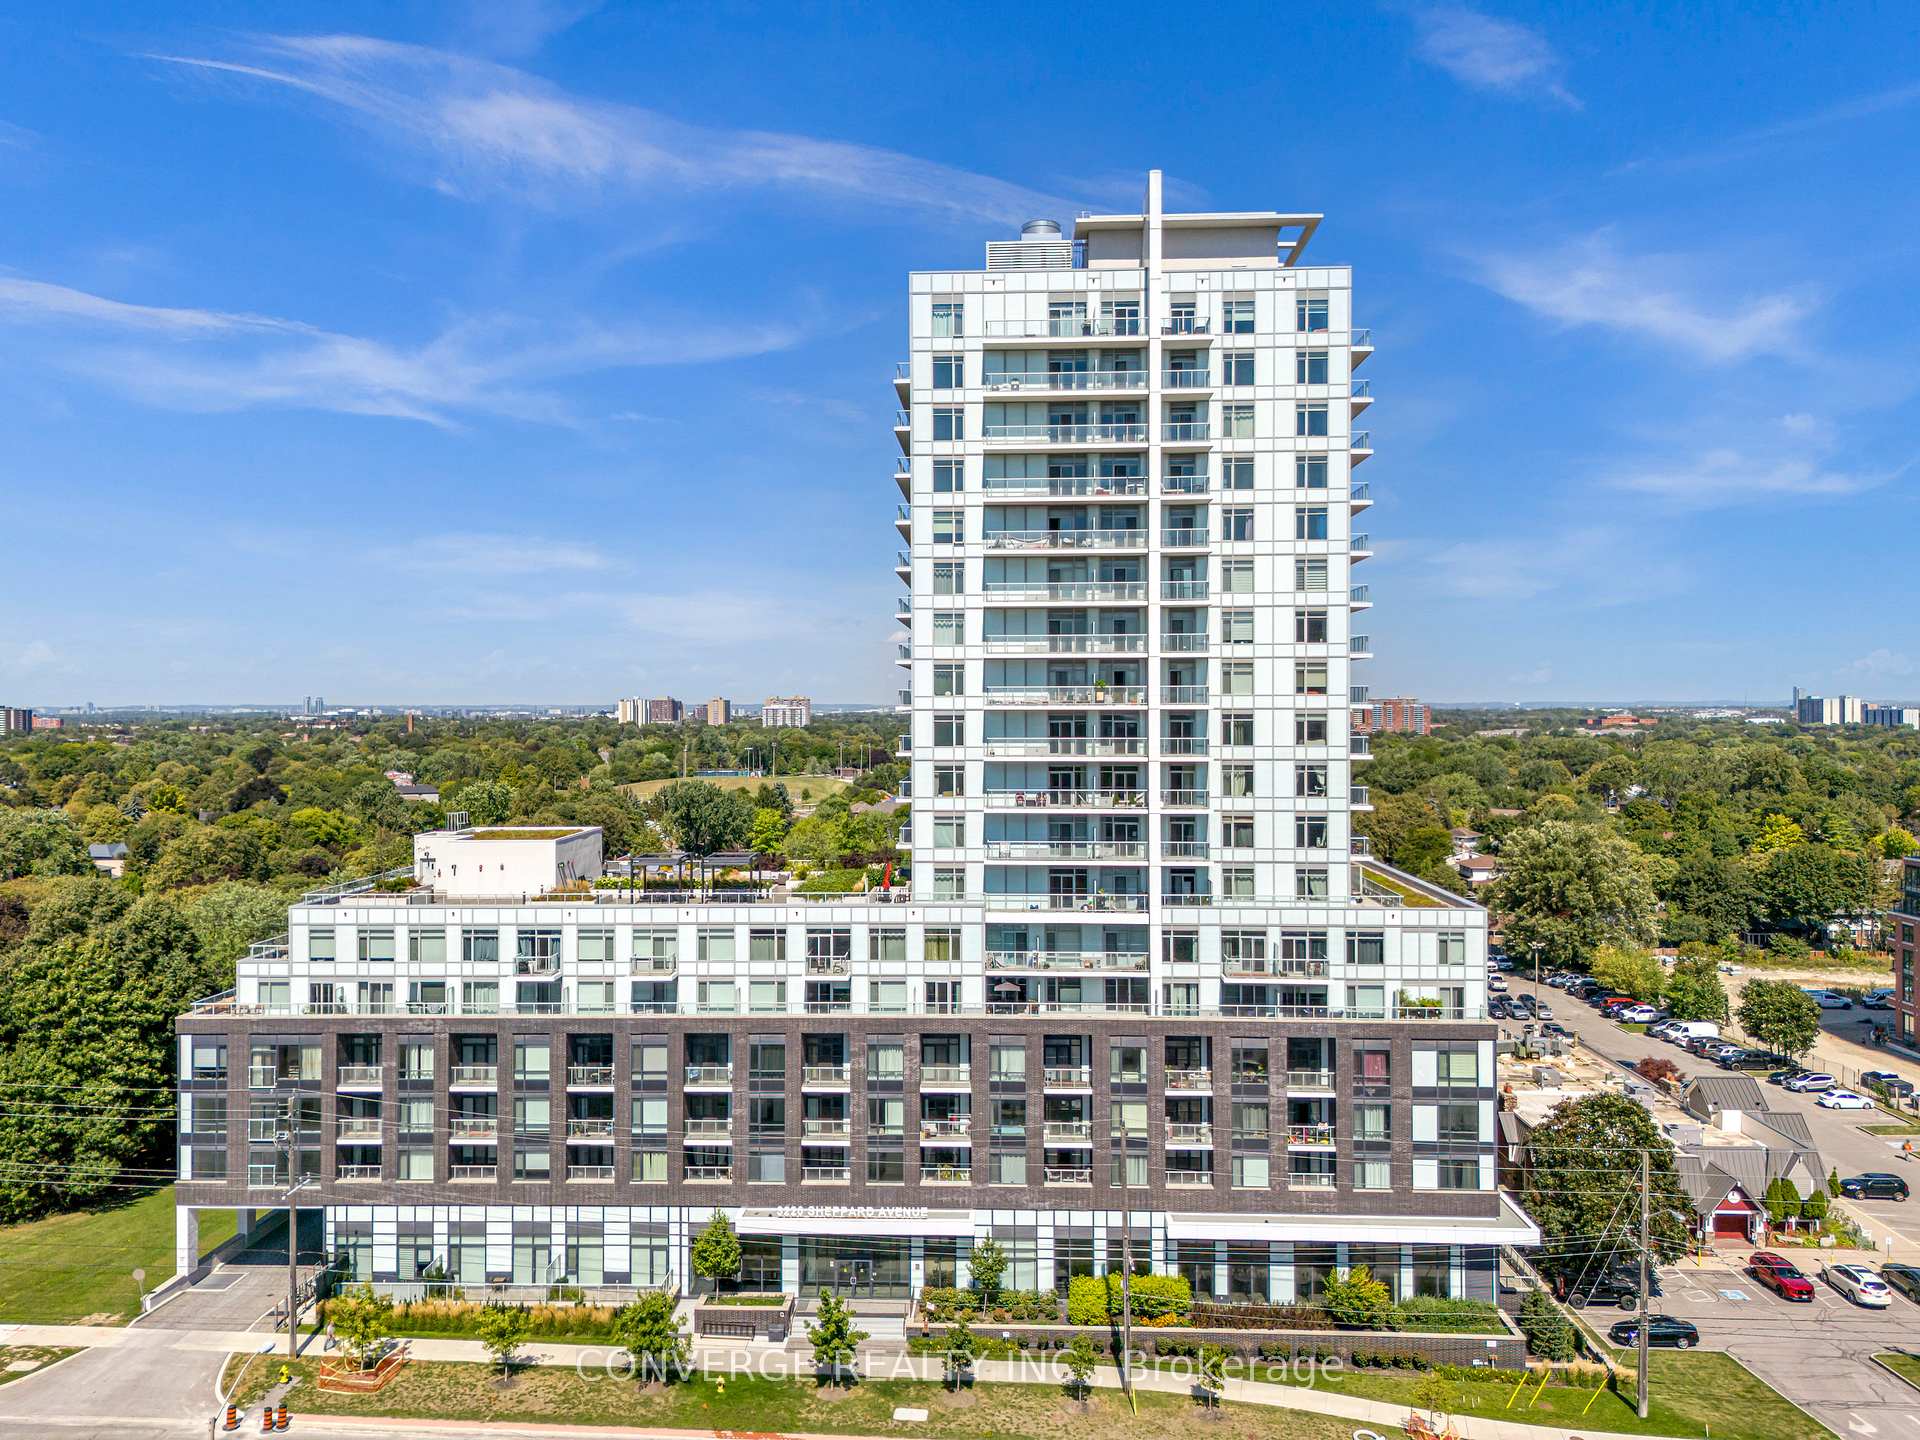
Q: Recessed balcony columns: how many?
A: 9